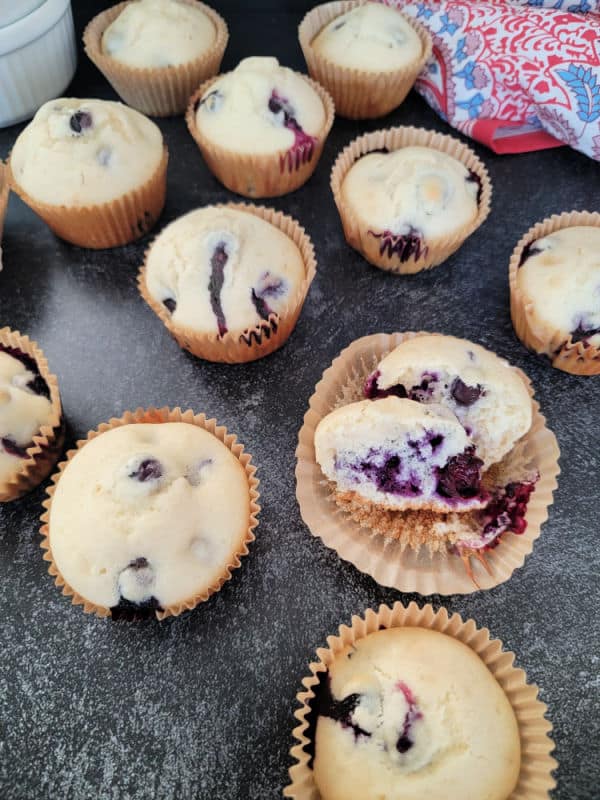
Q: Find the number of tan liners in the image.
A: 12